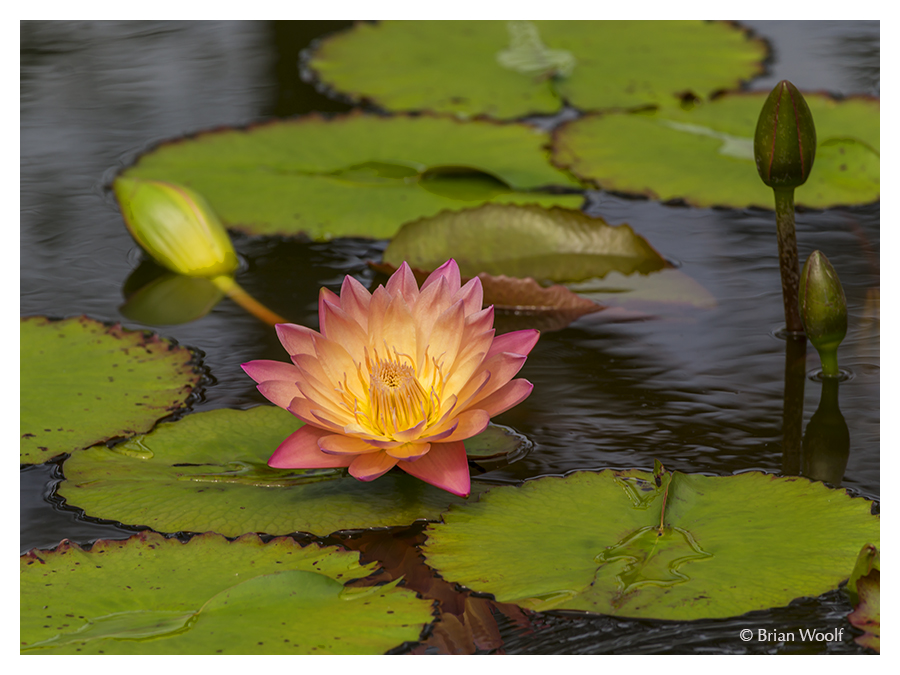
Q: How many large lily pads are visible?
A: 7